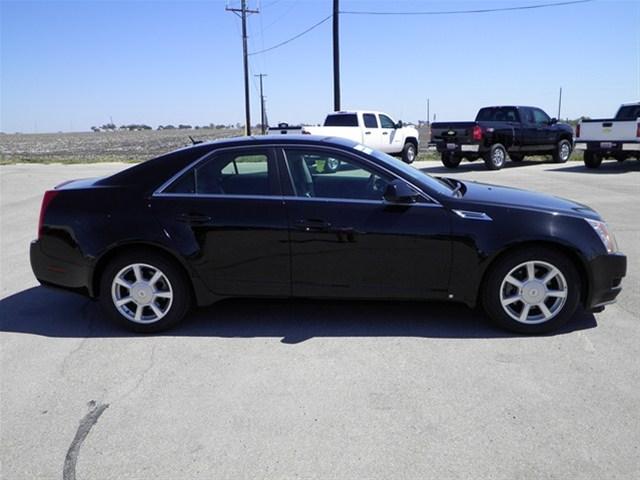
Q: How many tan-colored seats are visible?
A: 0